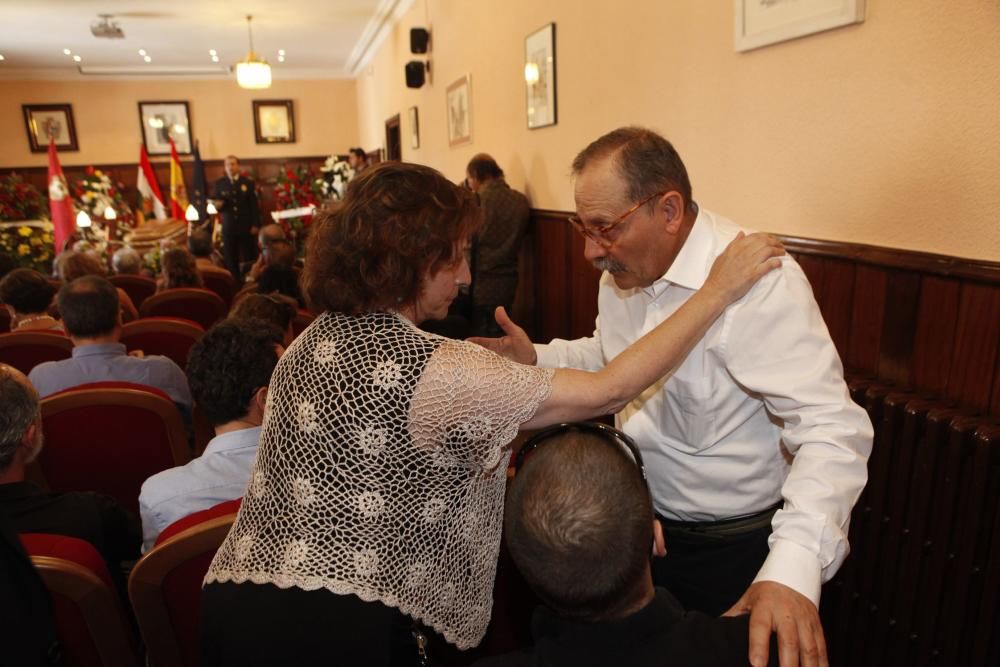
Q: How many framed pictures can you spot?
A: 7